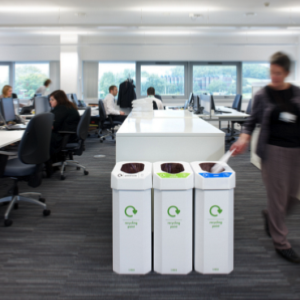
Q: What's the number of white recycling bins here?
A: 3